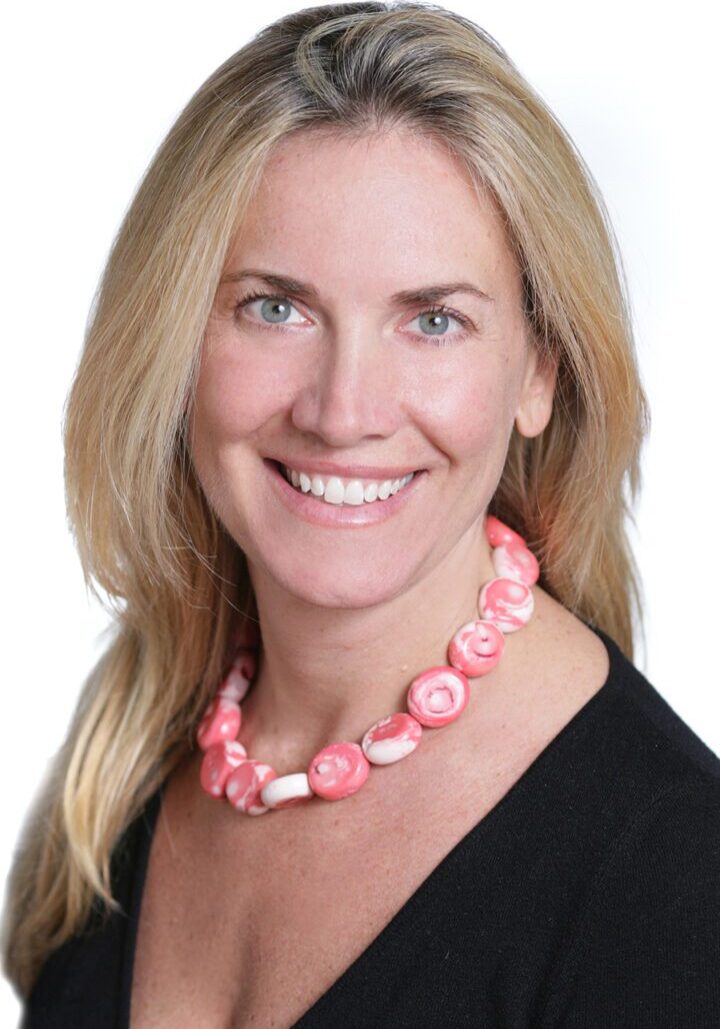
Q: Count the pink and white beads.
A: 12